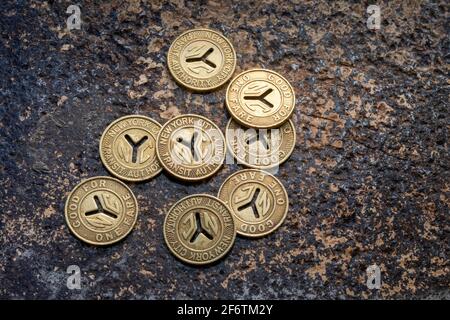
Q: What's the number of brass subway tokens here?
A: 8